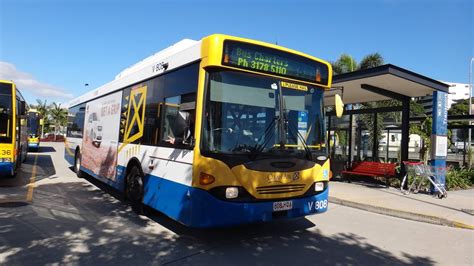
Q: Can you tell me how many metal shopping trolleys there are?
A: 2